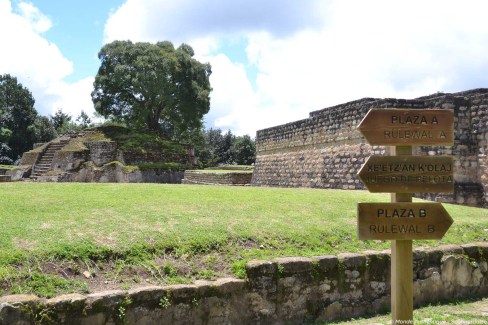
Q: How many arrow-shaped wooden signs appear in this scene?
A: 3